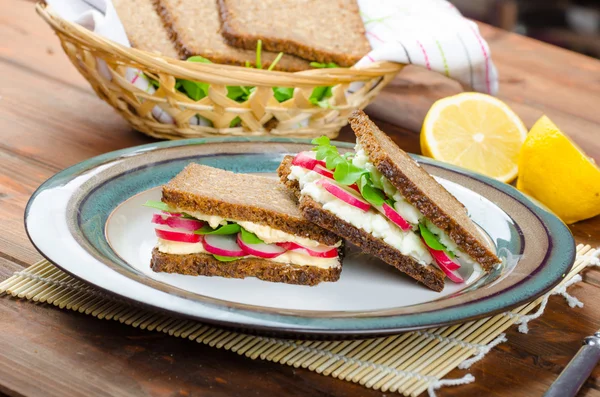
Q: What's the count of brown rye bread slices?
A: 7